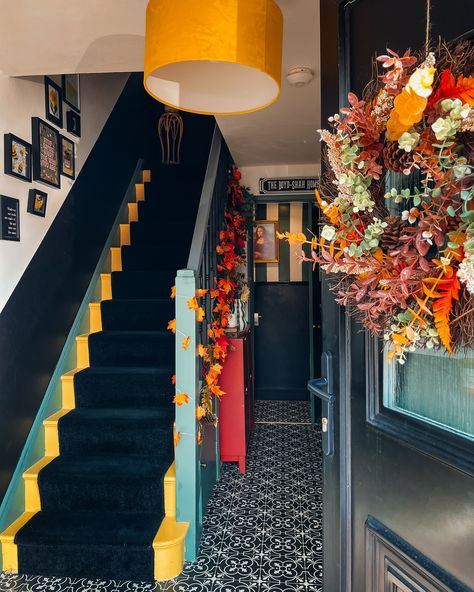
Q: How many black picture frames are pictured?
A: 8